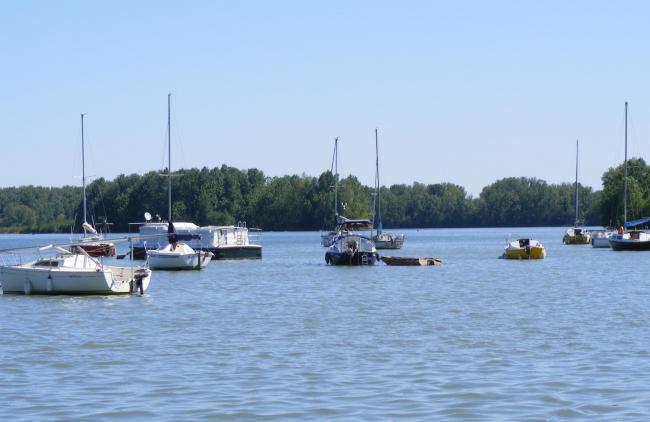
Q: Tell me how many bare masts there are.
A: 6